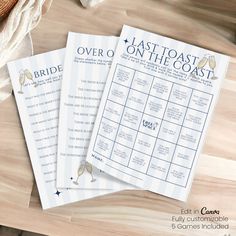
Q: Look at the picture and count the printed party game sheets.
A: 3